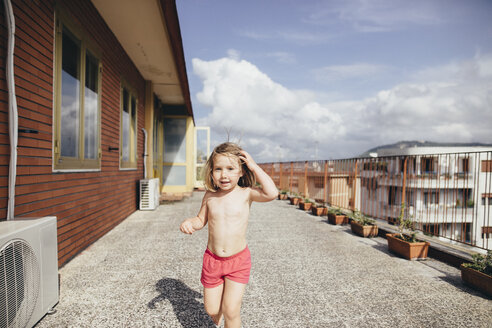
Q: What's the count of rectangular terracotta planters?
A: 8